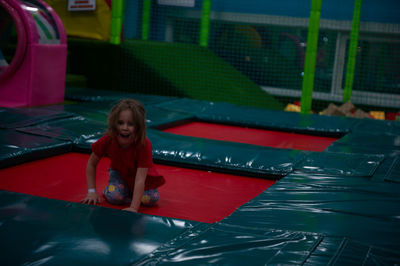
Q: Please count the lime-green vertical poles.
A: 5